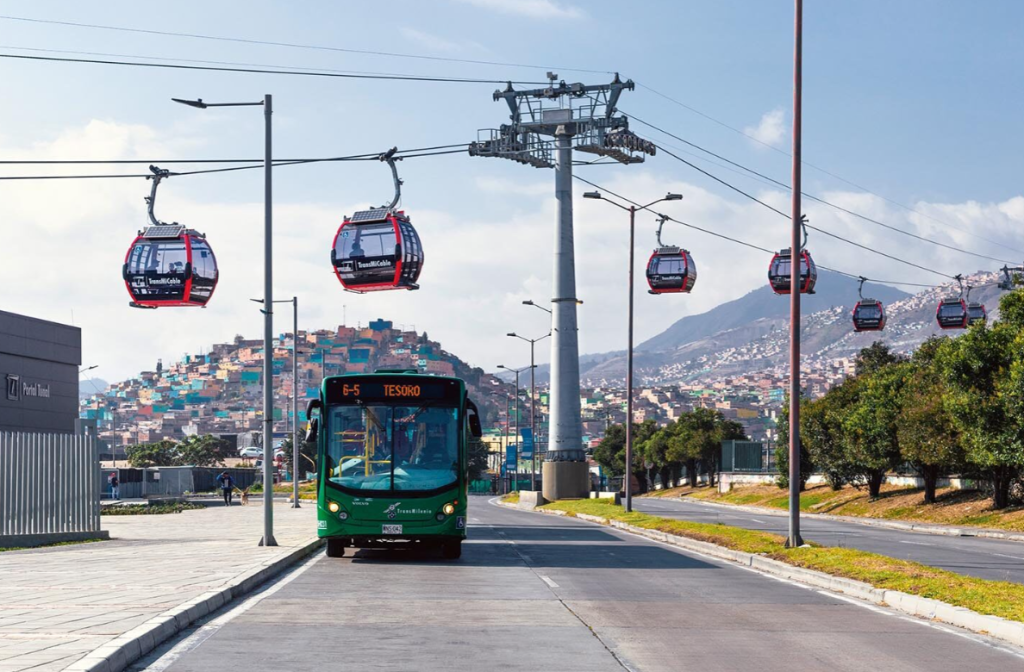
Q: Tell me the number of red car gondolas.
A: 7